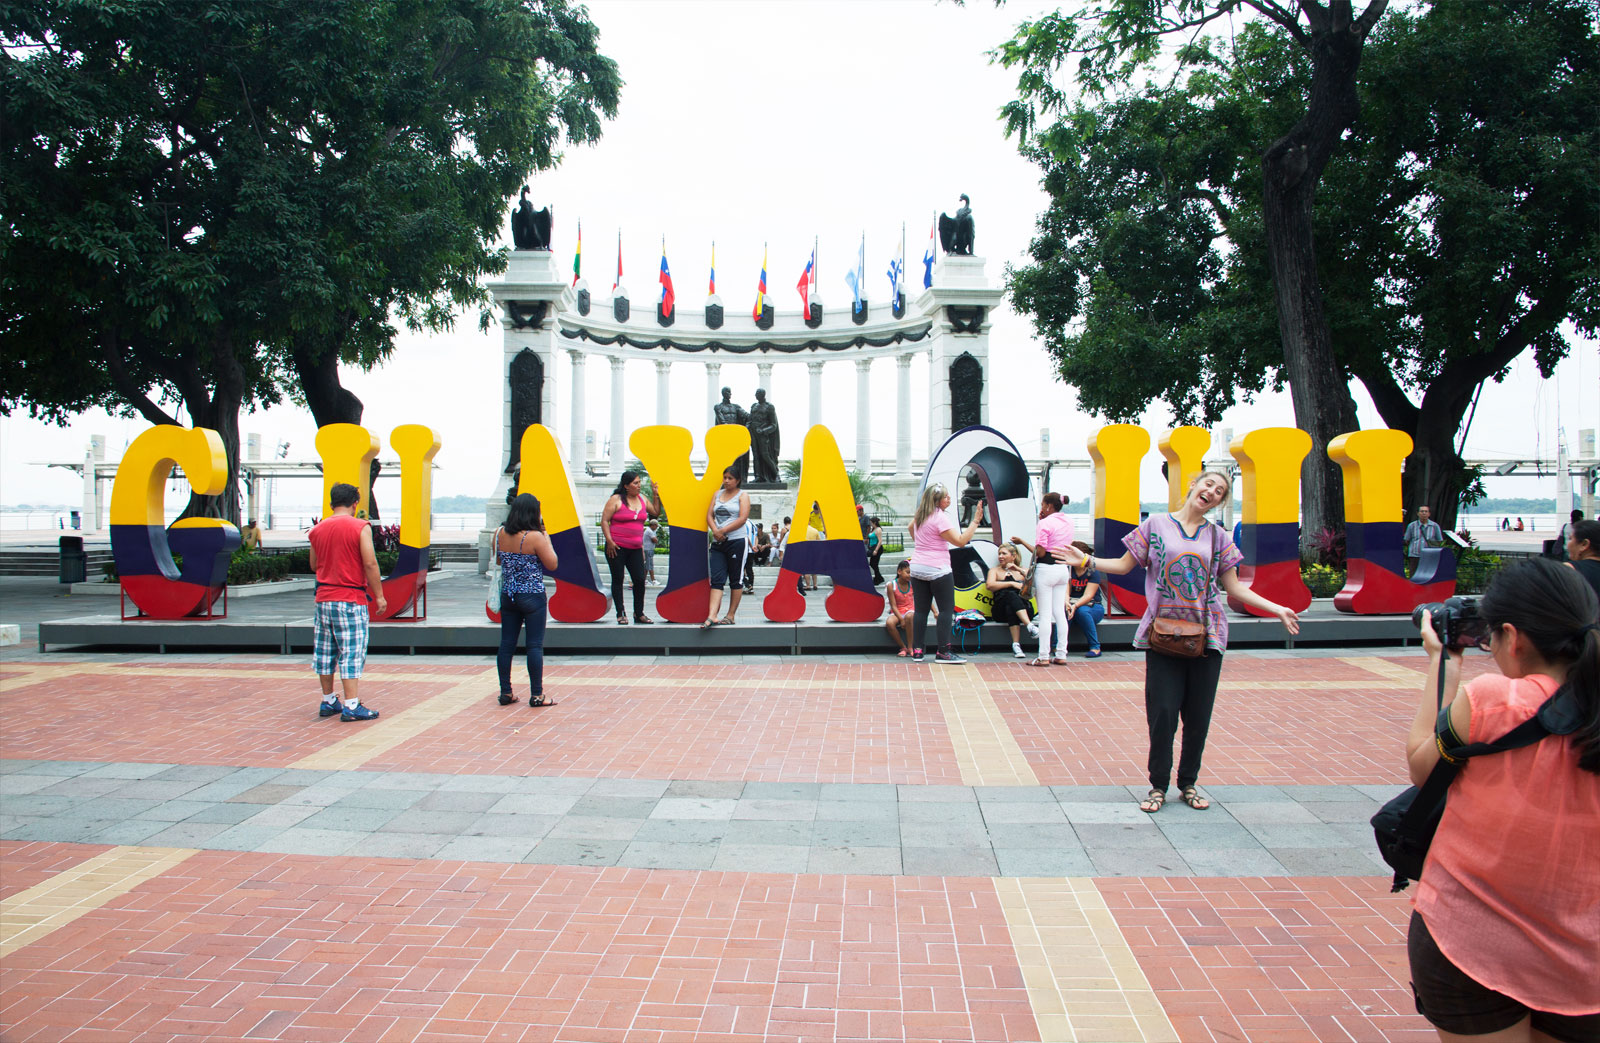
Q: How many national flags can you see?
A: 9